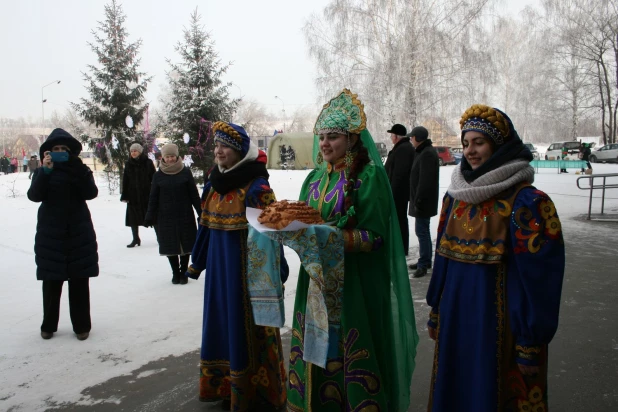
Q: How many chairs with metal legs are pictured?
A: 0